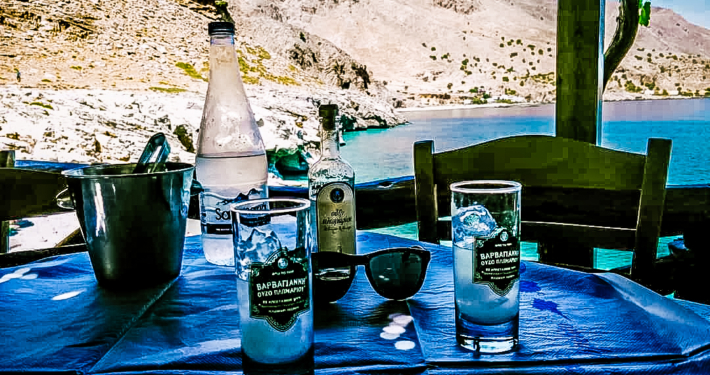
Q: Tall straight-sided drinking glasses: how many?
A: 2